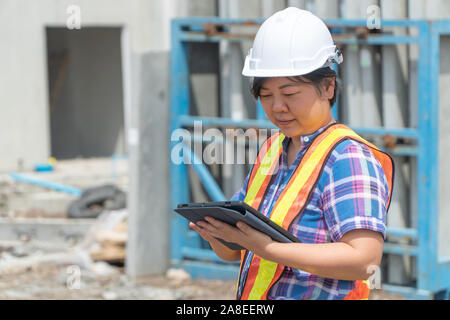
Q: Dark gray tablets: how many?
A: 1